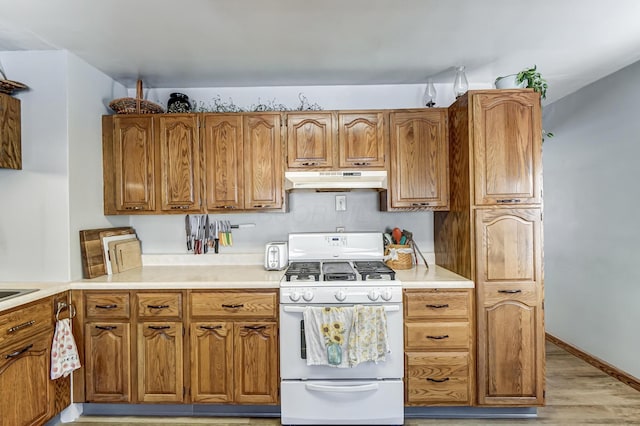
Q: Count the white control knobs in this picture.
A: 5